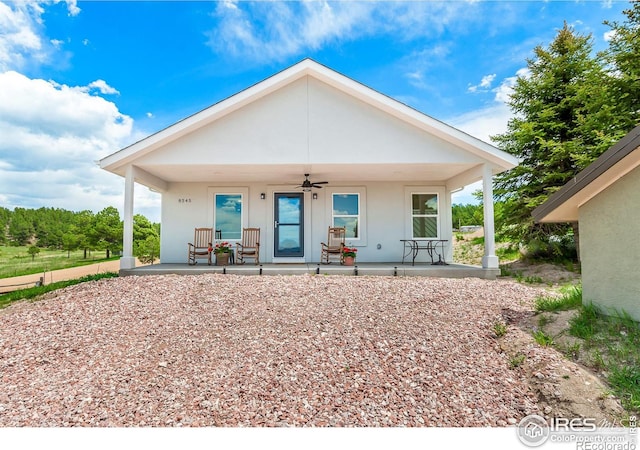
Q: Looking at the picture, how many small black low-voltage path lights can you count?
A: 5